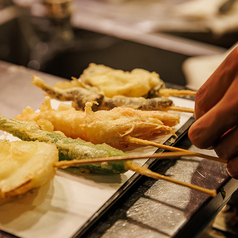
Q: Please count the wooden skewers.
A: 5